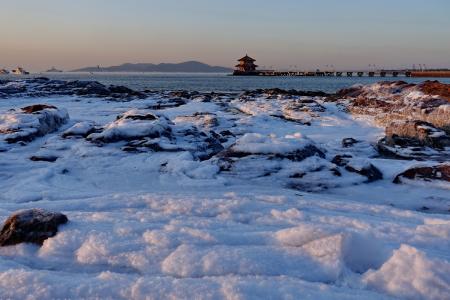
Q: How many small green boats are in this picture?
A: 0